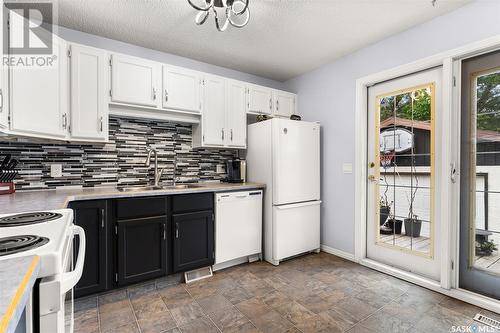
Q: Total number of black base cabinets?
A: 3